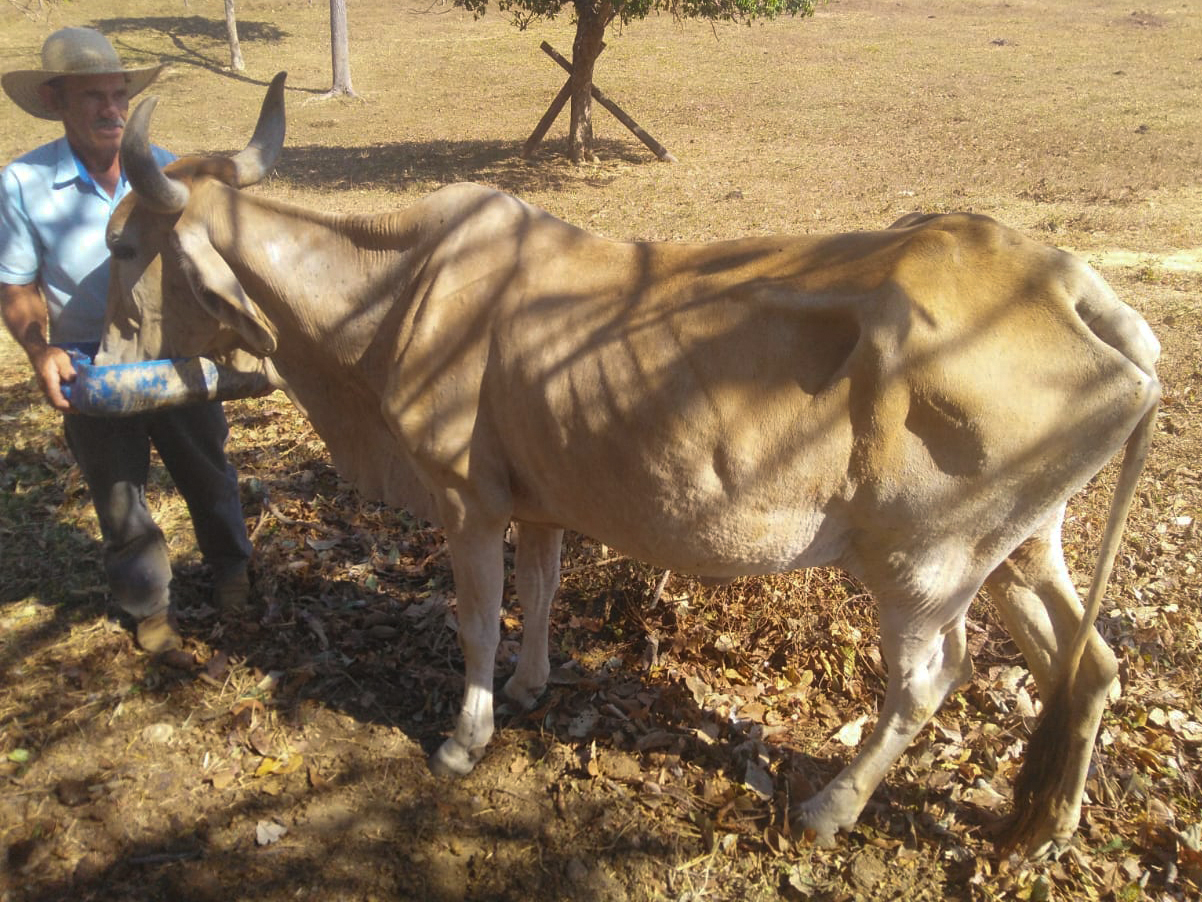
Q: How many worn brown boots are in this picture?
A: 2